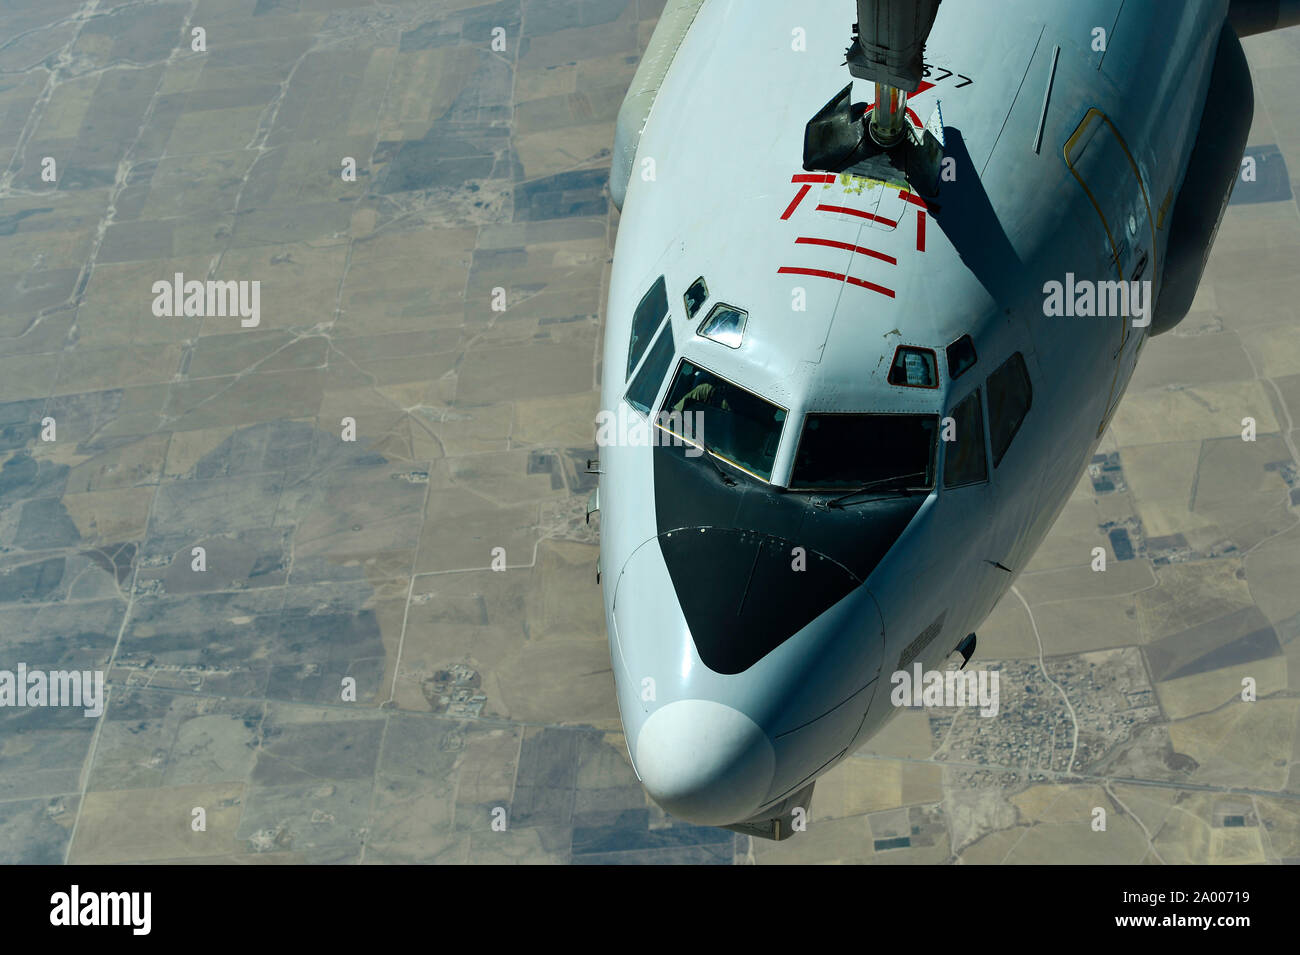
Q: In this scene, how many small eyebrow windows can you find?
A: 4